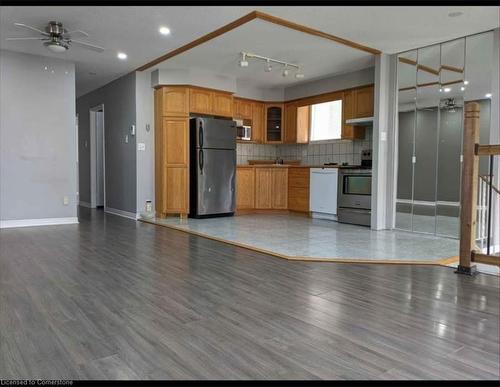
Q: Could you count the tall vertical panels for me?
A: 4